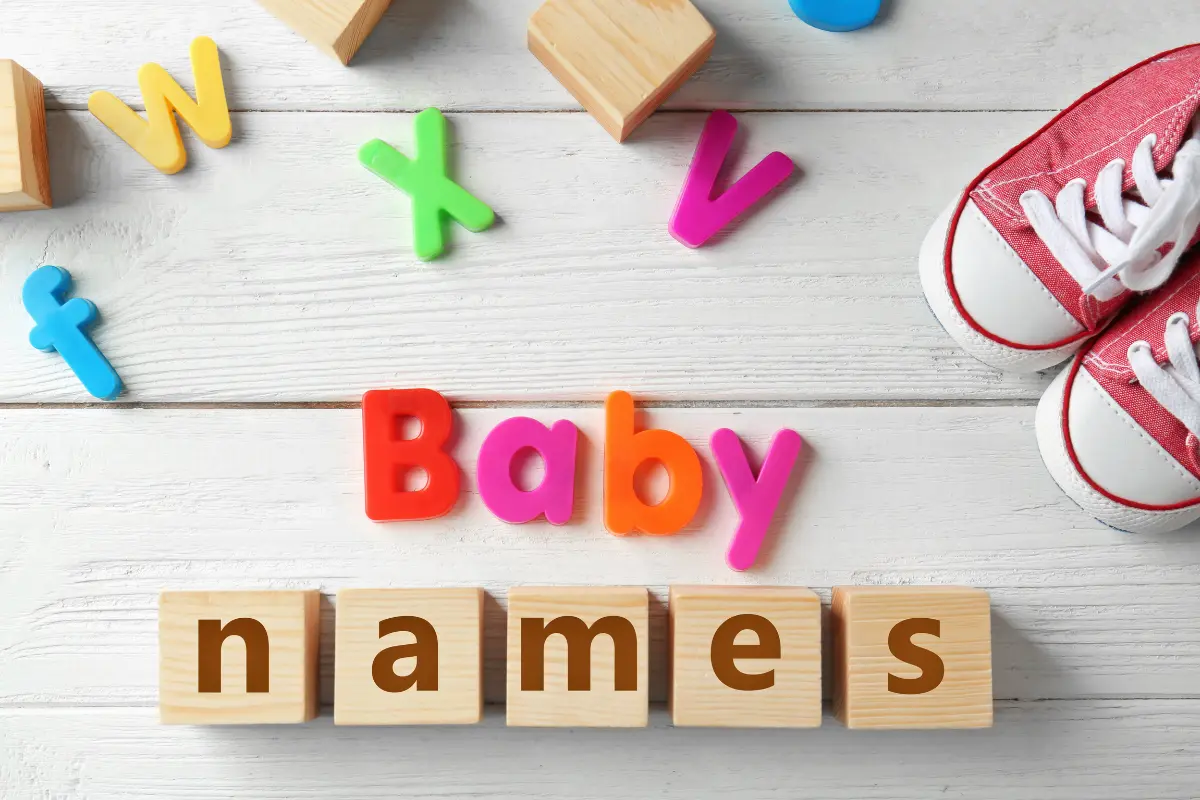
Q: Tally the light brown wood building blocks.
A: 8